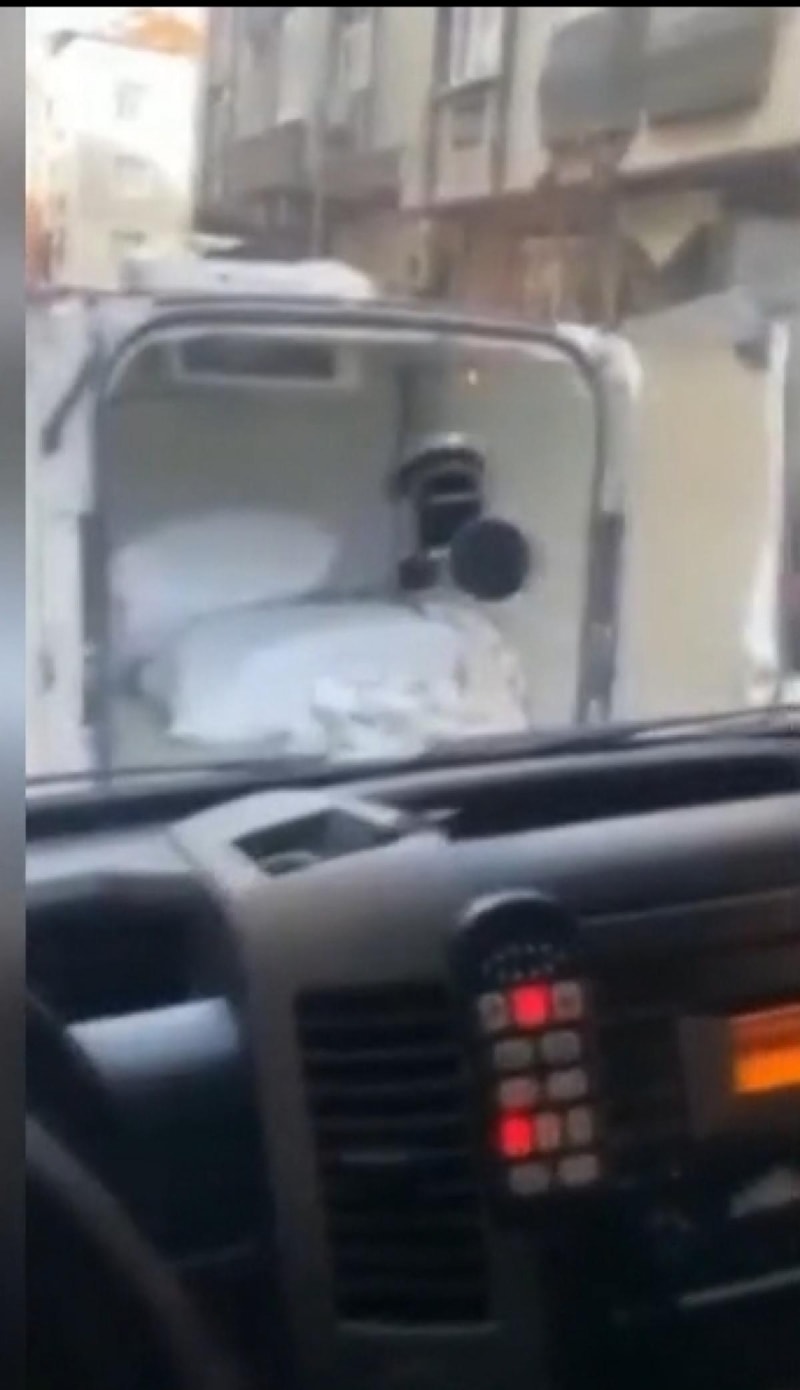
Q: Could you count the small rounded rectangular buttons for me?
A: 12